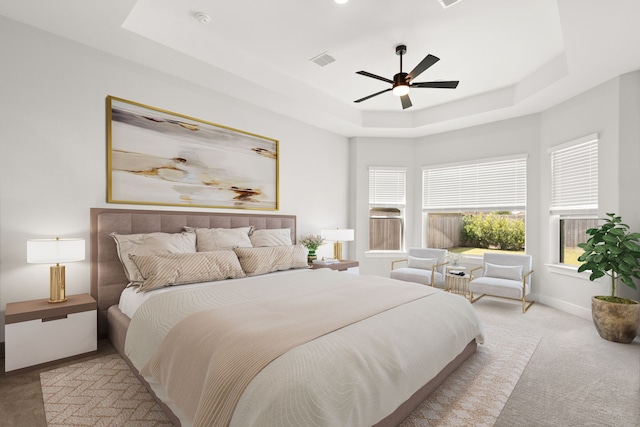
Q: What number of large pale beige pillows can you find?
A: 3